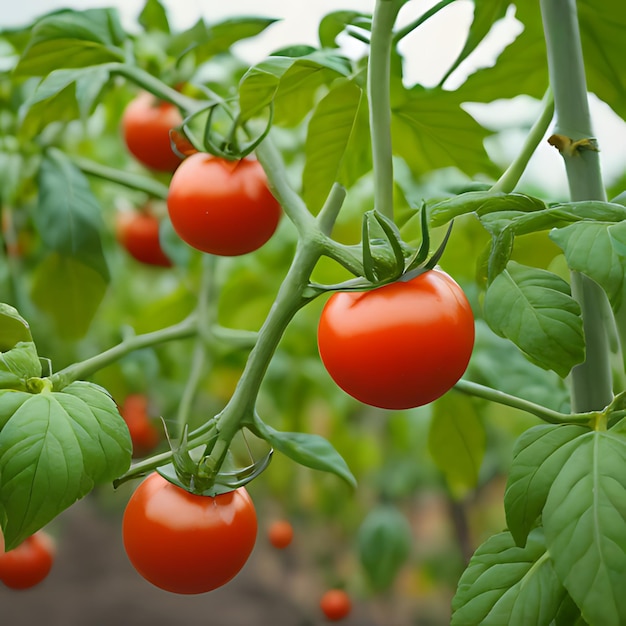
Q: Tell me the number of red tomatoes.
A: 9